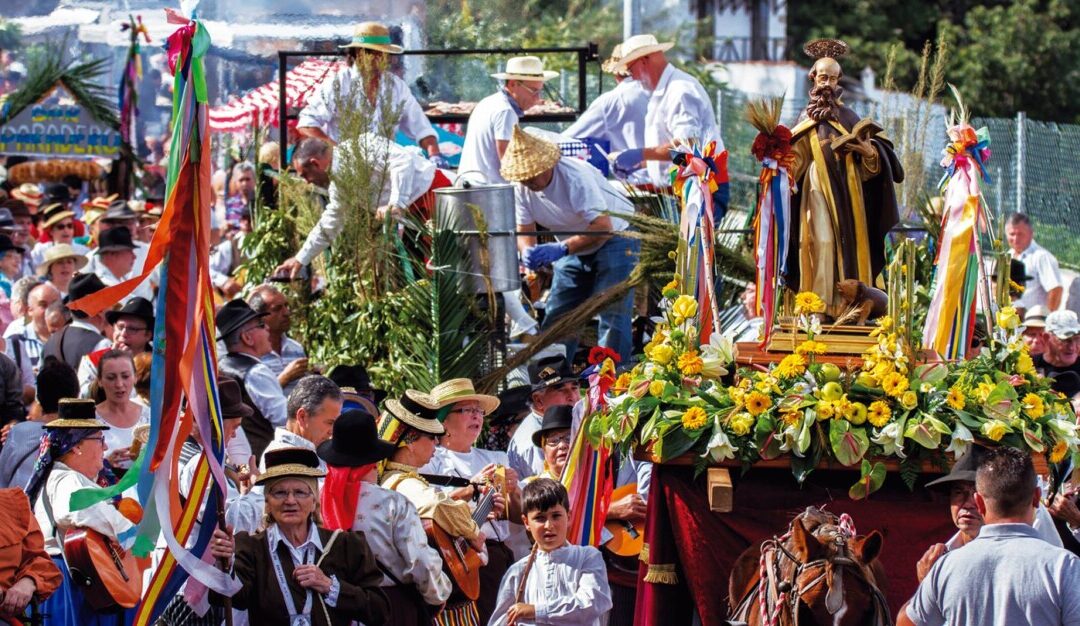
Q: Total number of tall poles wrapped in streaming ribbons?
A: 6